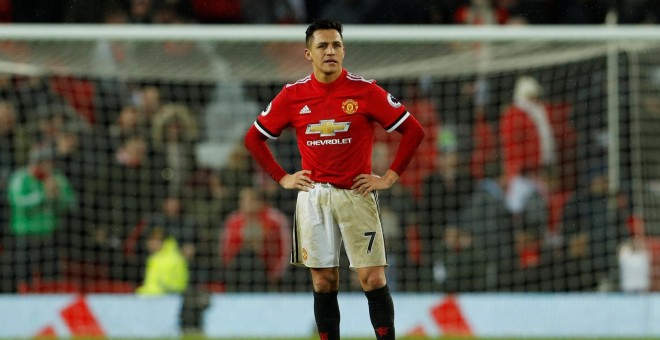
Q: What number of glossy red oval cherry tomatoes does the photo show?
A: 0